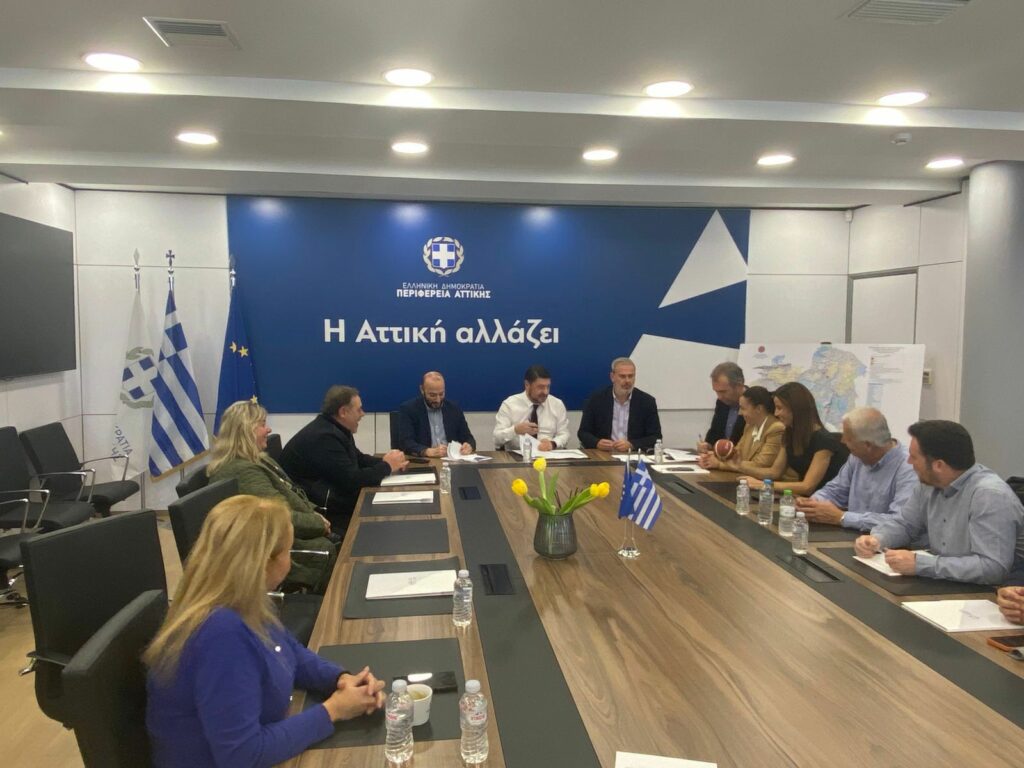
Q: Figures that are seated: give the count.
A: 11